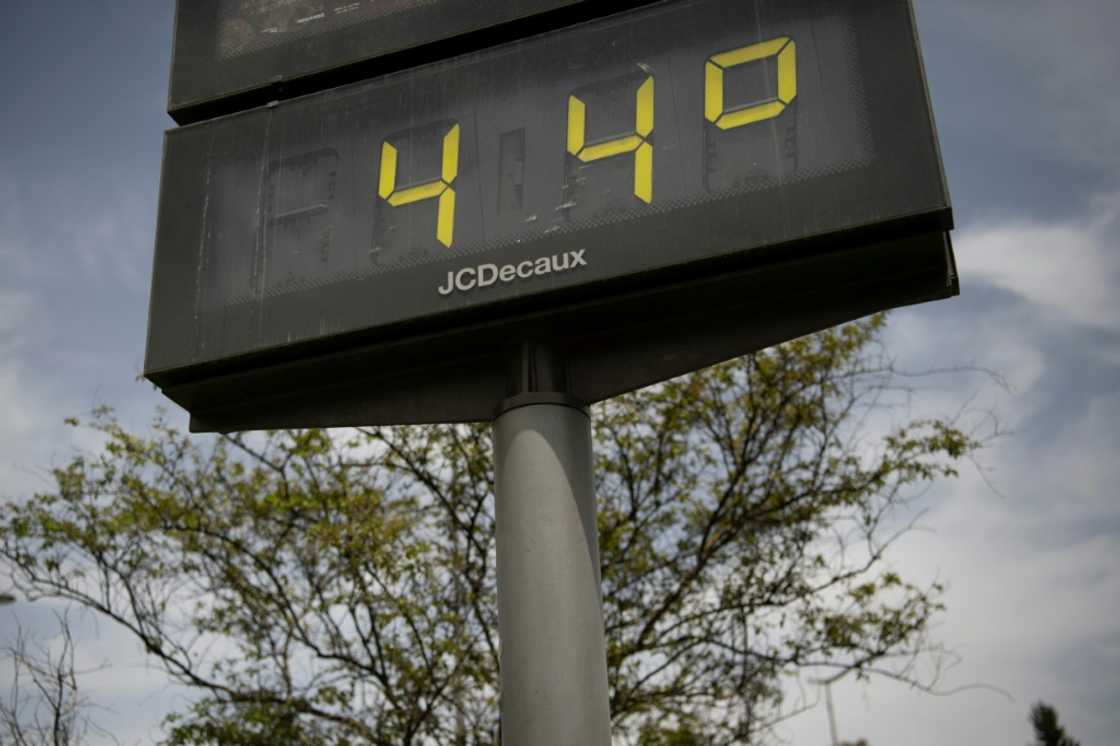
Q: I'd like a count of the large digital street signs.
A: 1